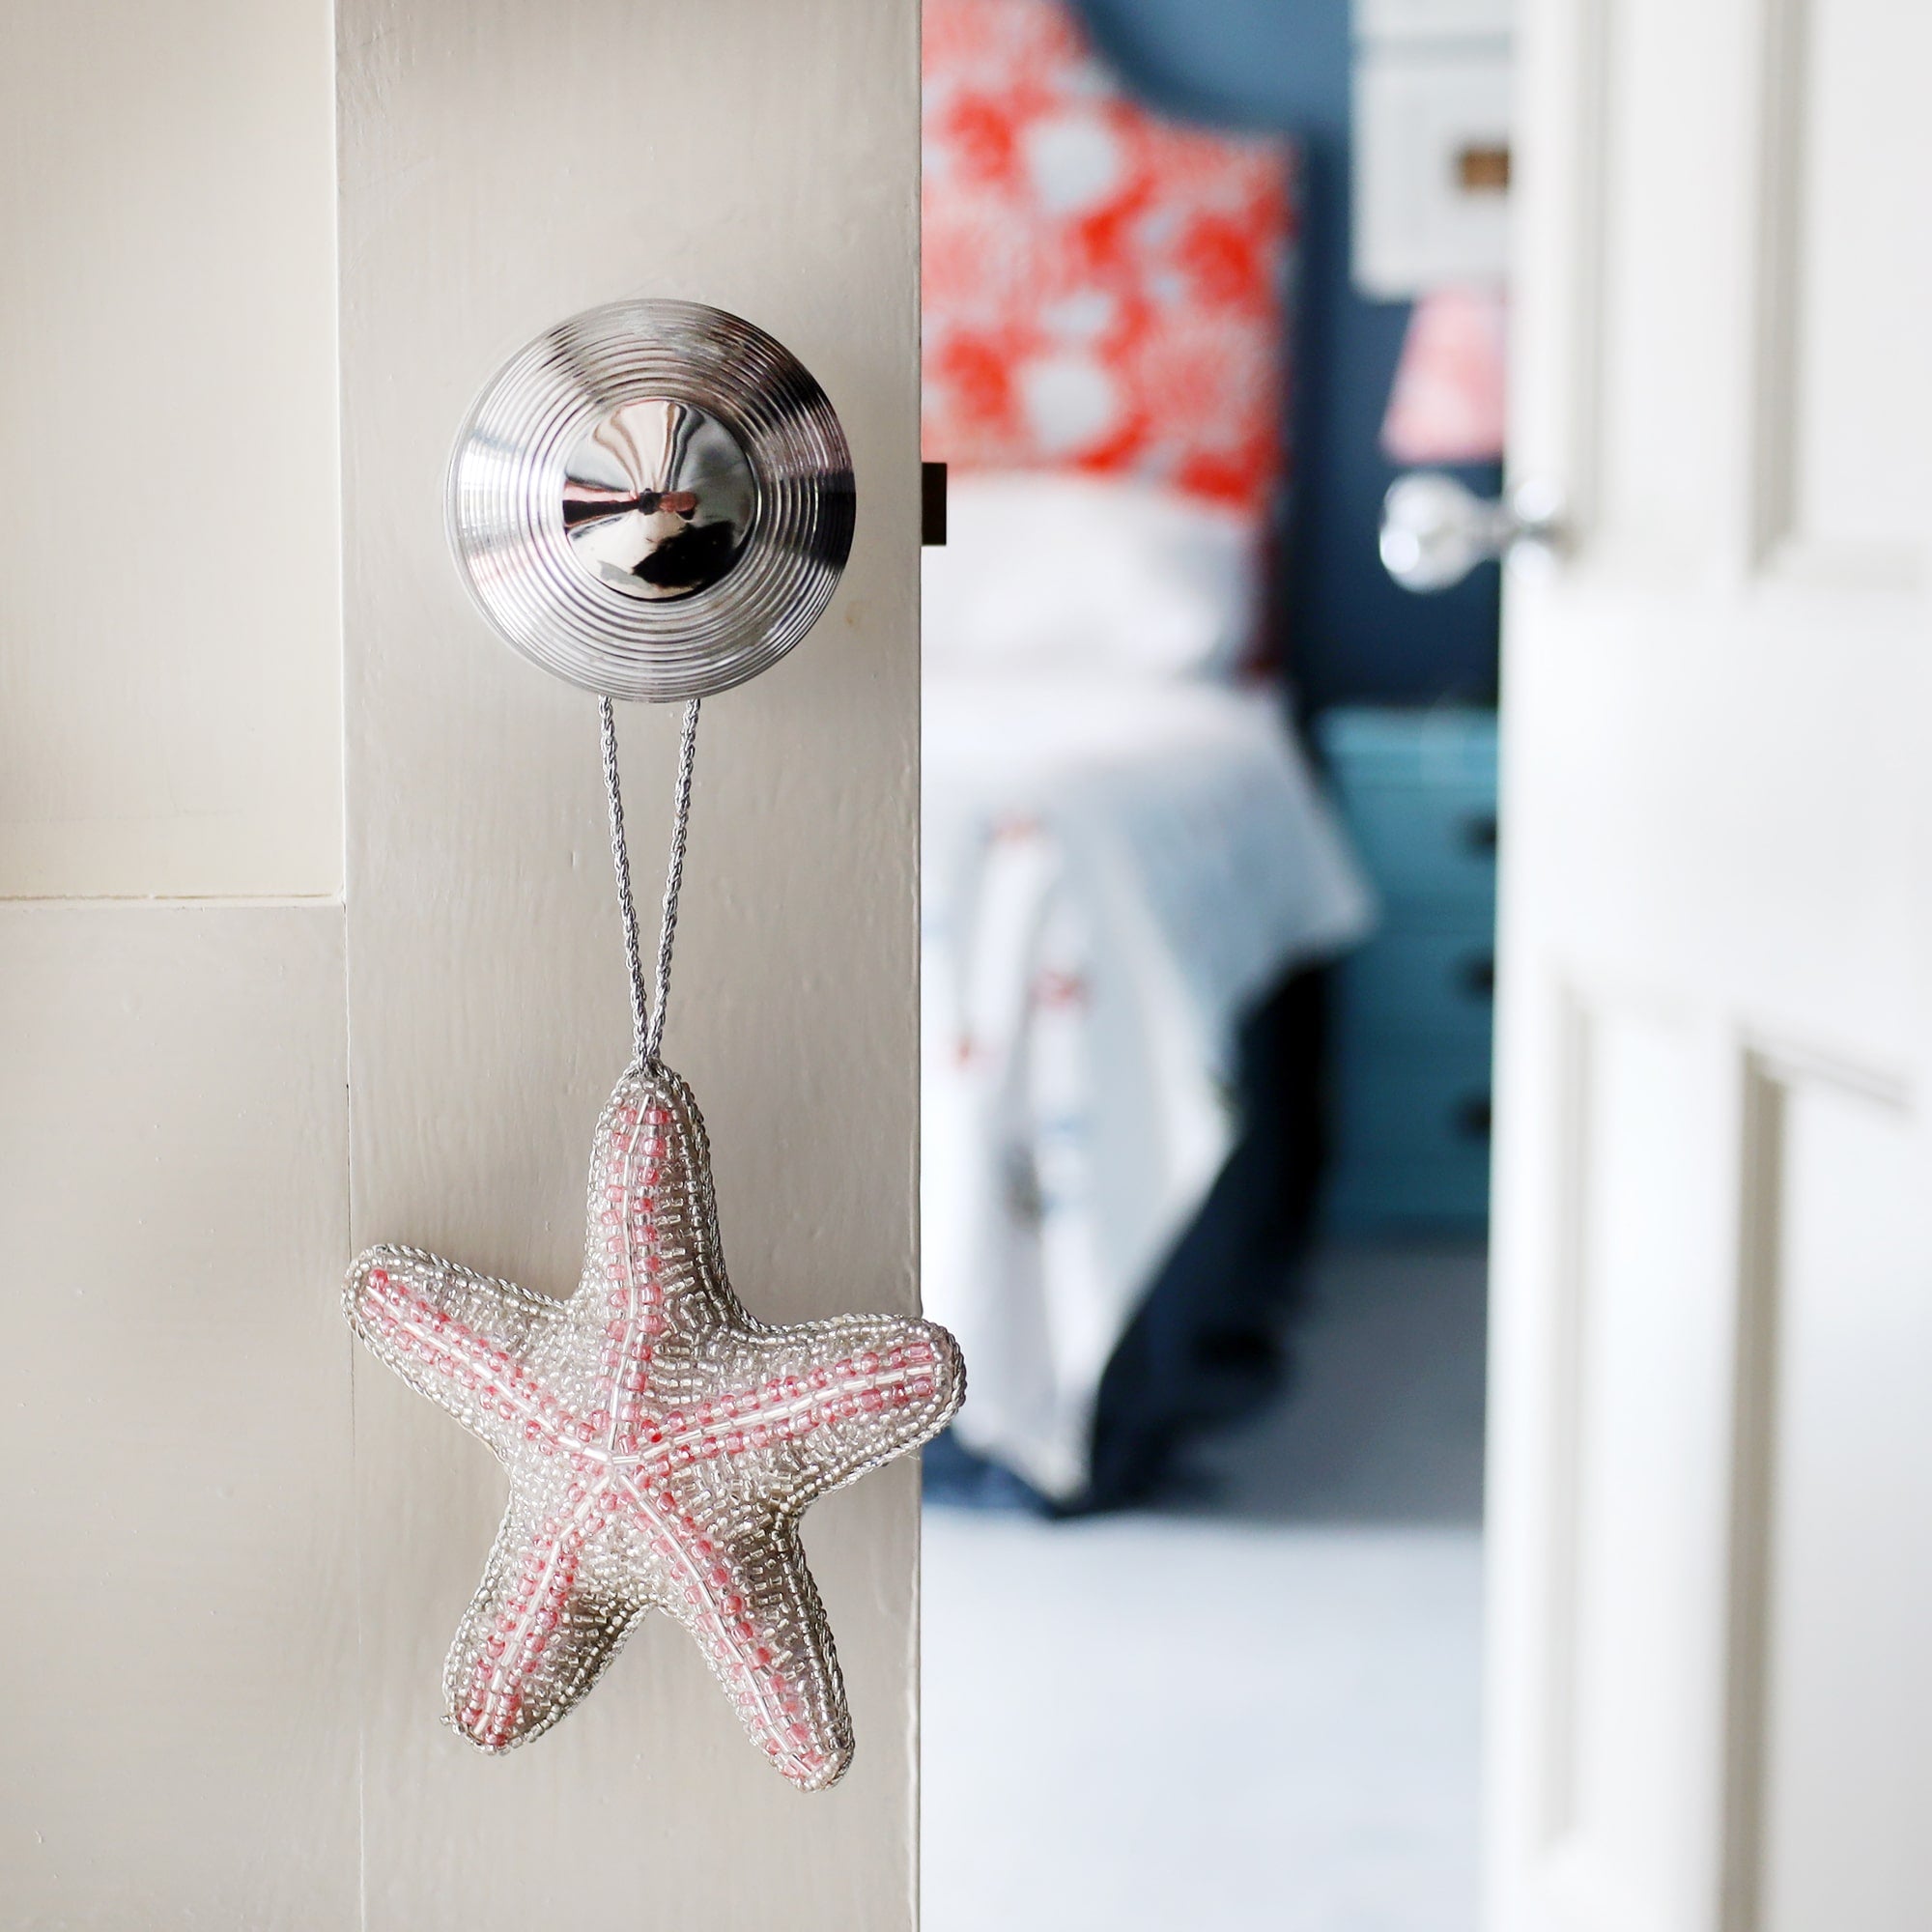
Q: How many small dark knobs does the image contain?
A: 3